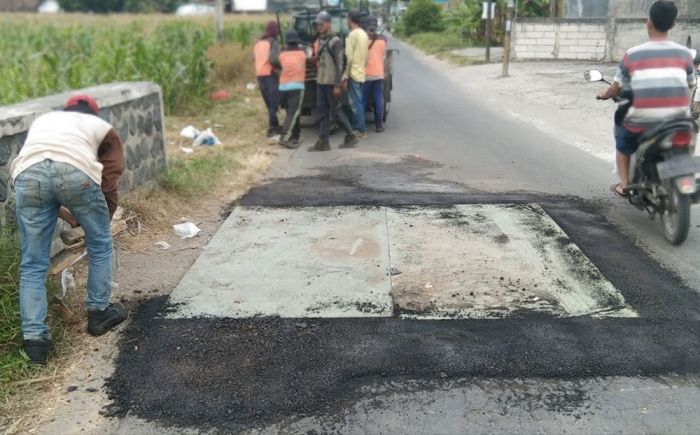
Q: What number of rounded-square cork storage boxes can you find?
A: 0